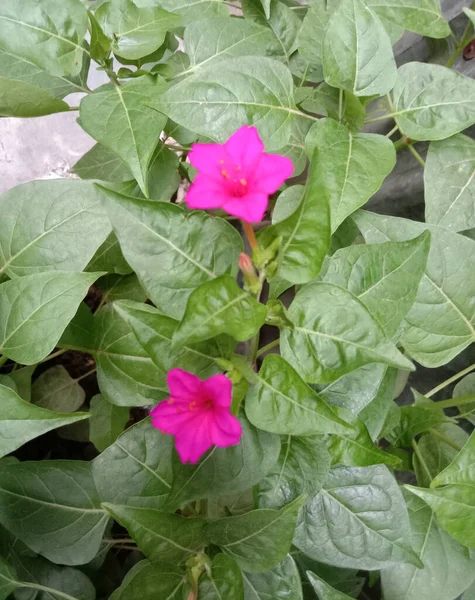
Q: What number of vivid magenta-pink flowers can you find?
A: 2